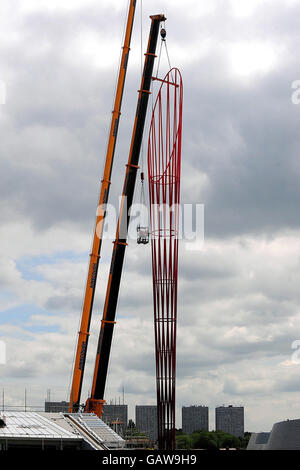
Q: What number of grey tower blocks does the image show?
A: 5